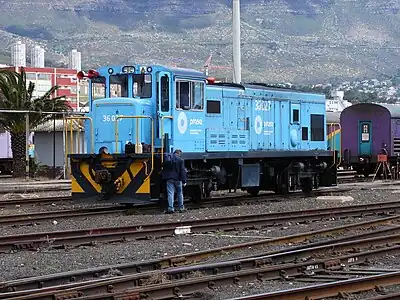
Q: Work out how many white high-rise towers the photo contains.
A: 3